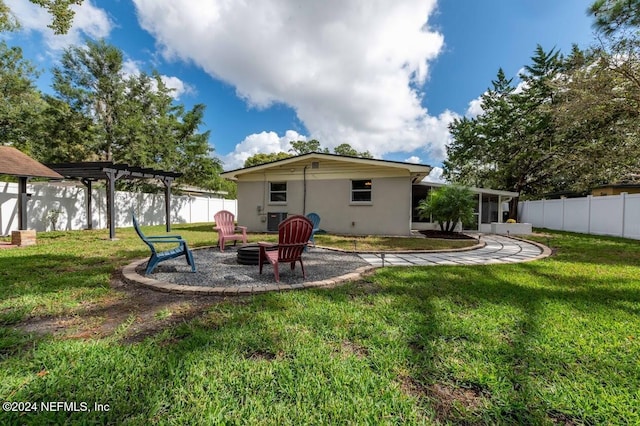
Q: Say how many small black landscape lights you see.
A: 5